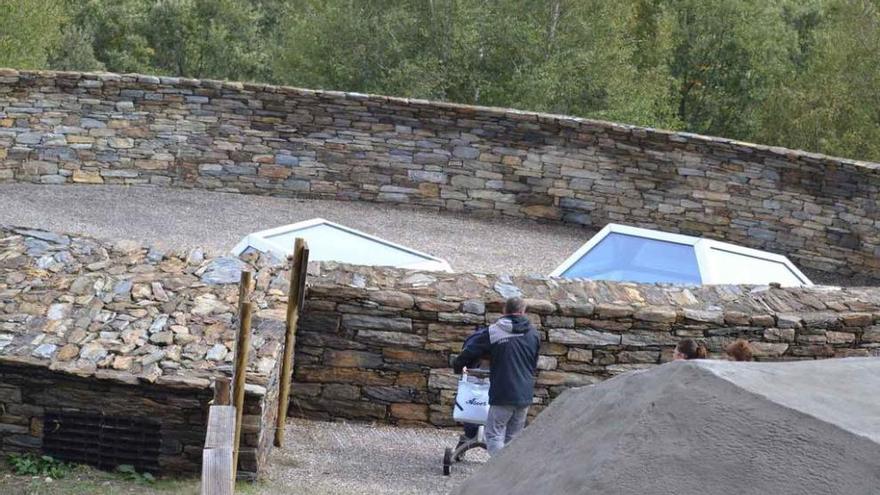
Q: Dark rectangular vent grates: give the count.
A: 1